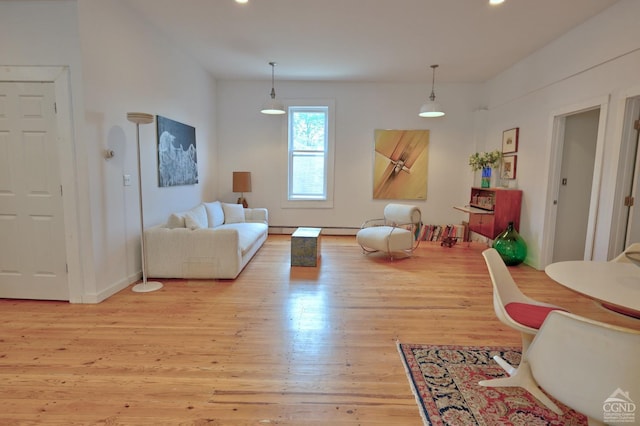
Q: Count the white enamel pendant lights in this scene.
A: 2